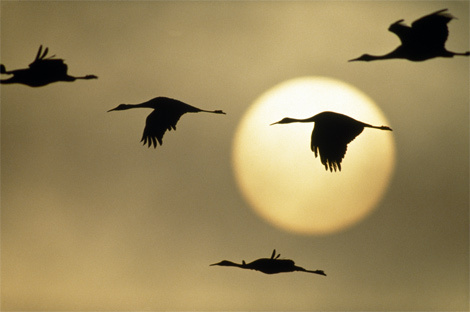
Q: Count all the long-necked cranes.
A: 5